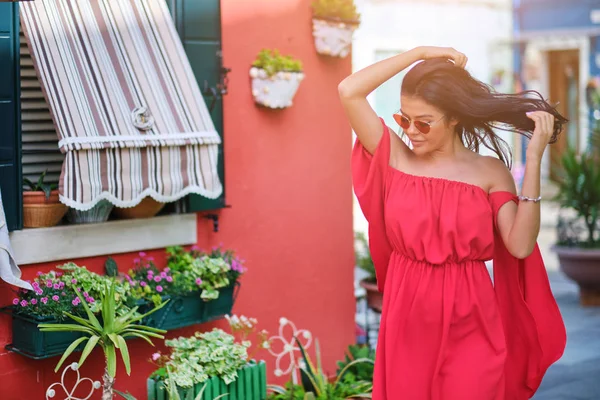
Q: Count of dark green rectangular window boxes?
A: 2